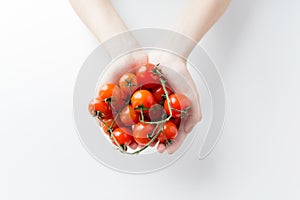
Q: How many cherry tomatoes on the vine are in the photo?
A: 13